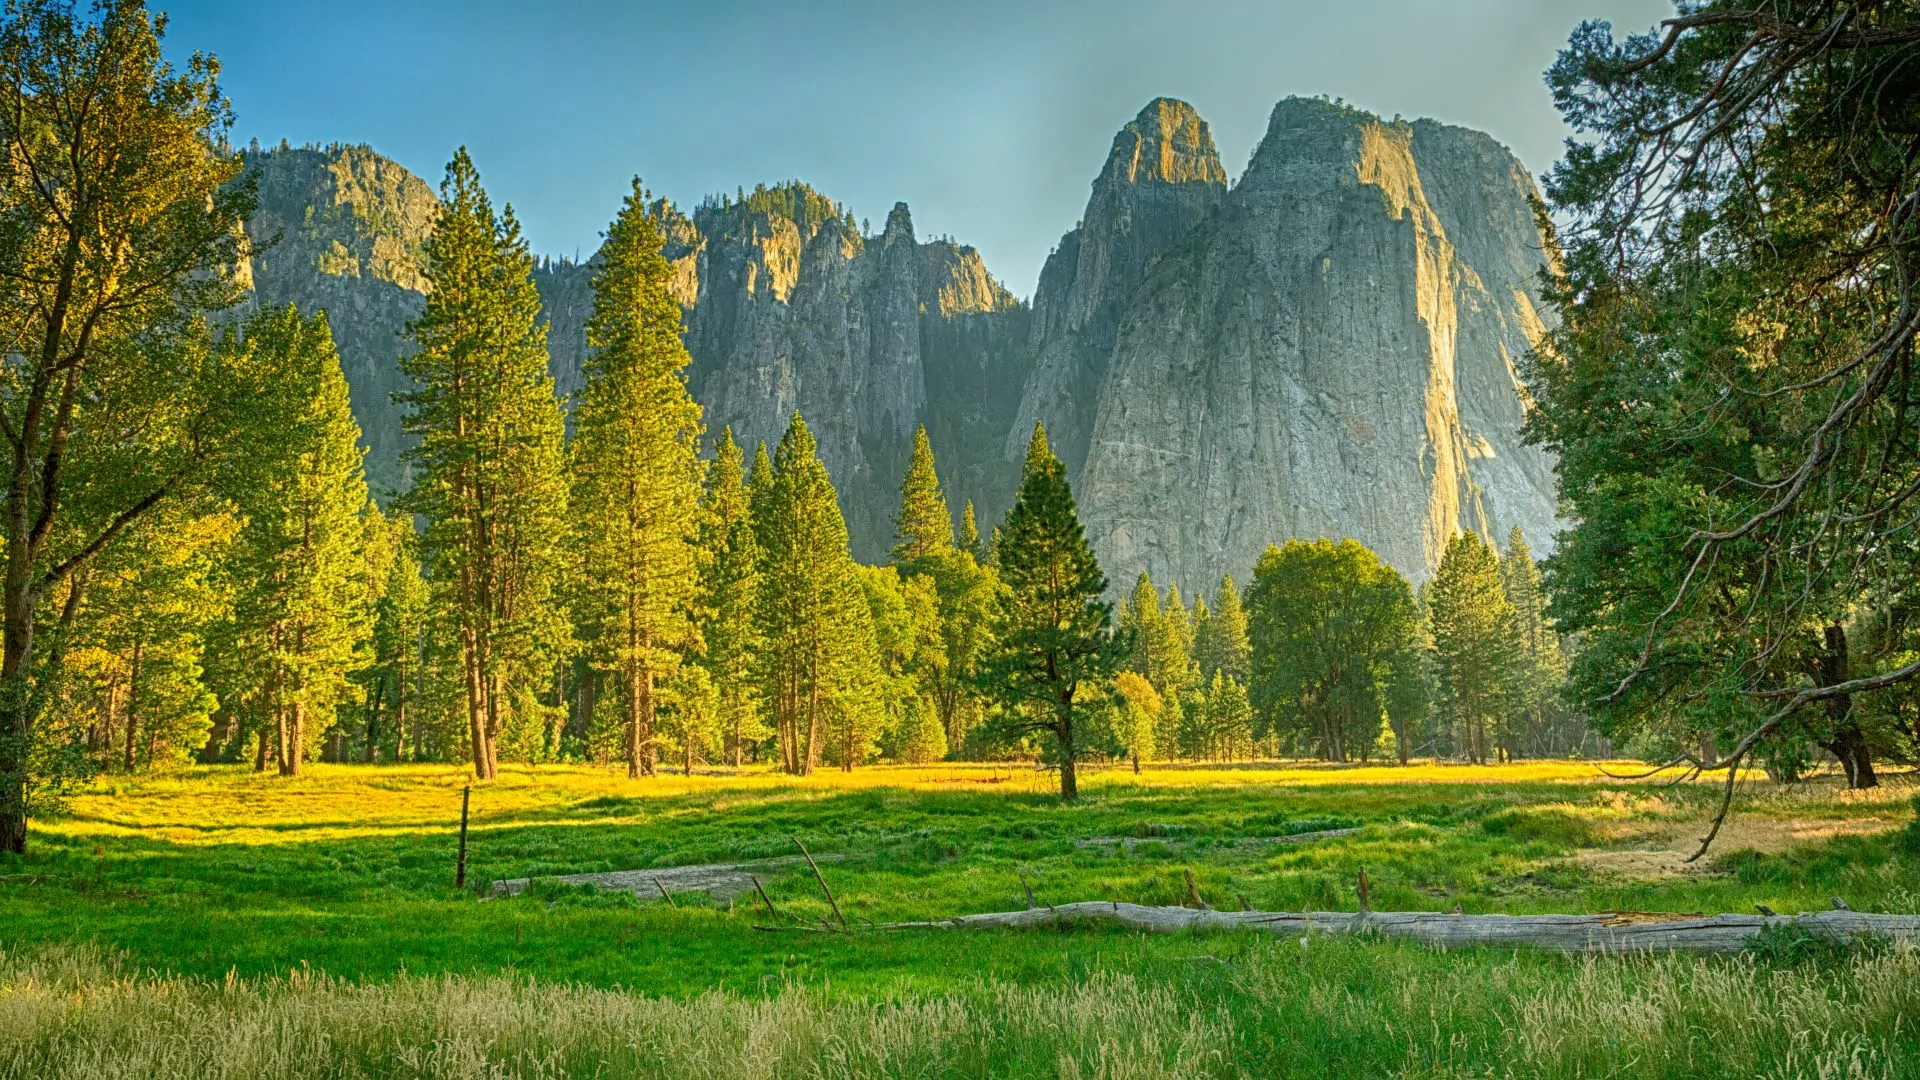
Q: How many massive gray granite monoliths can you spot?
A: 2